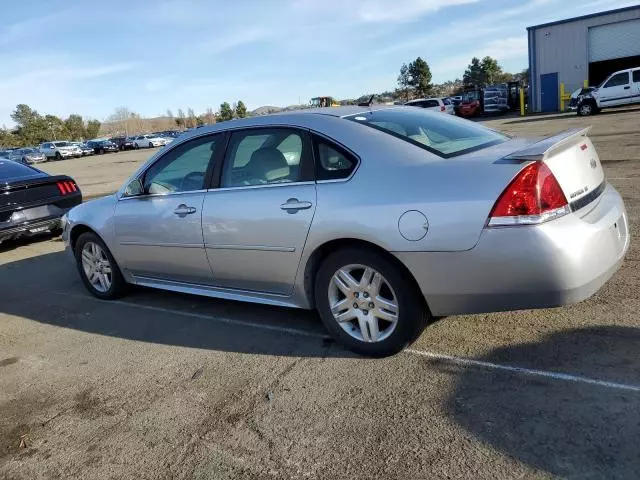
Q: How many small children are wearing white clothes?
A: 0